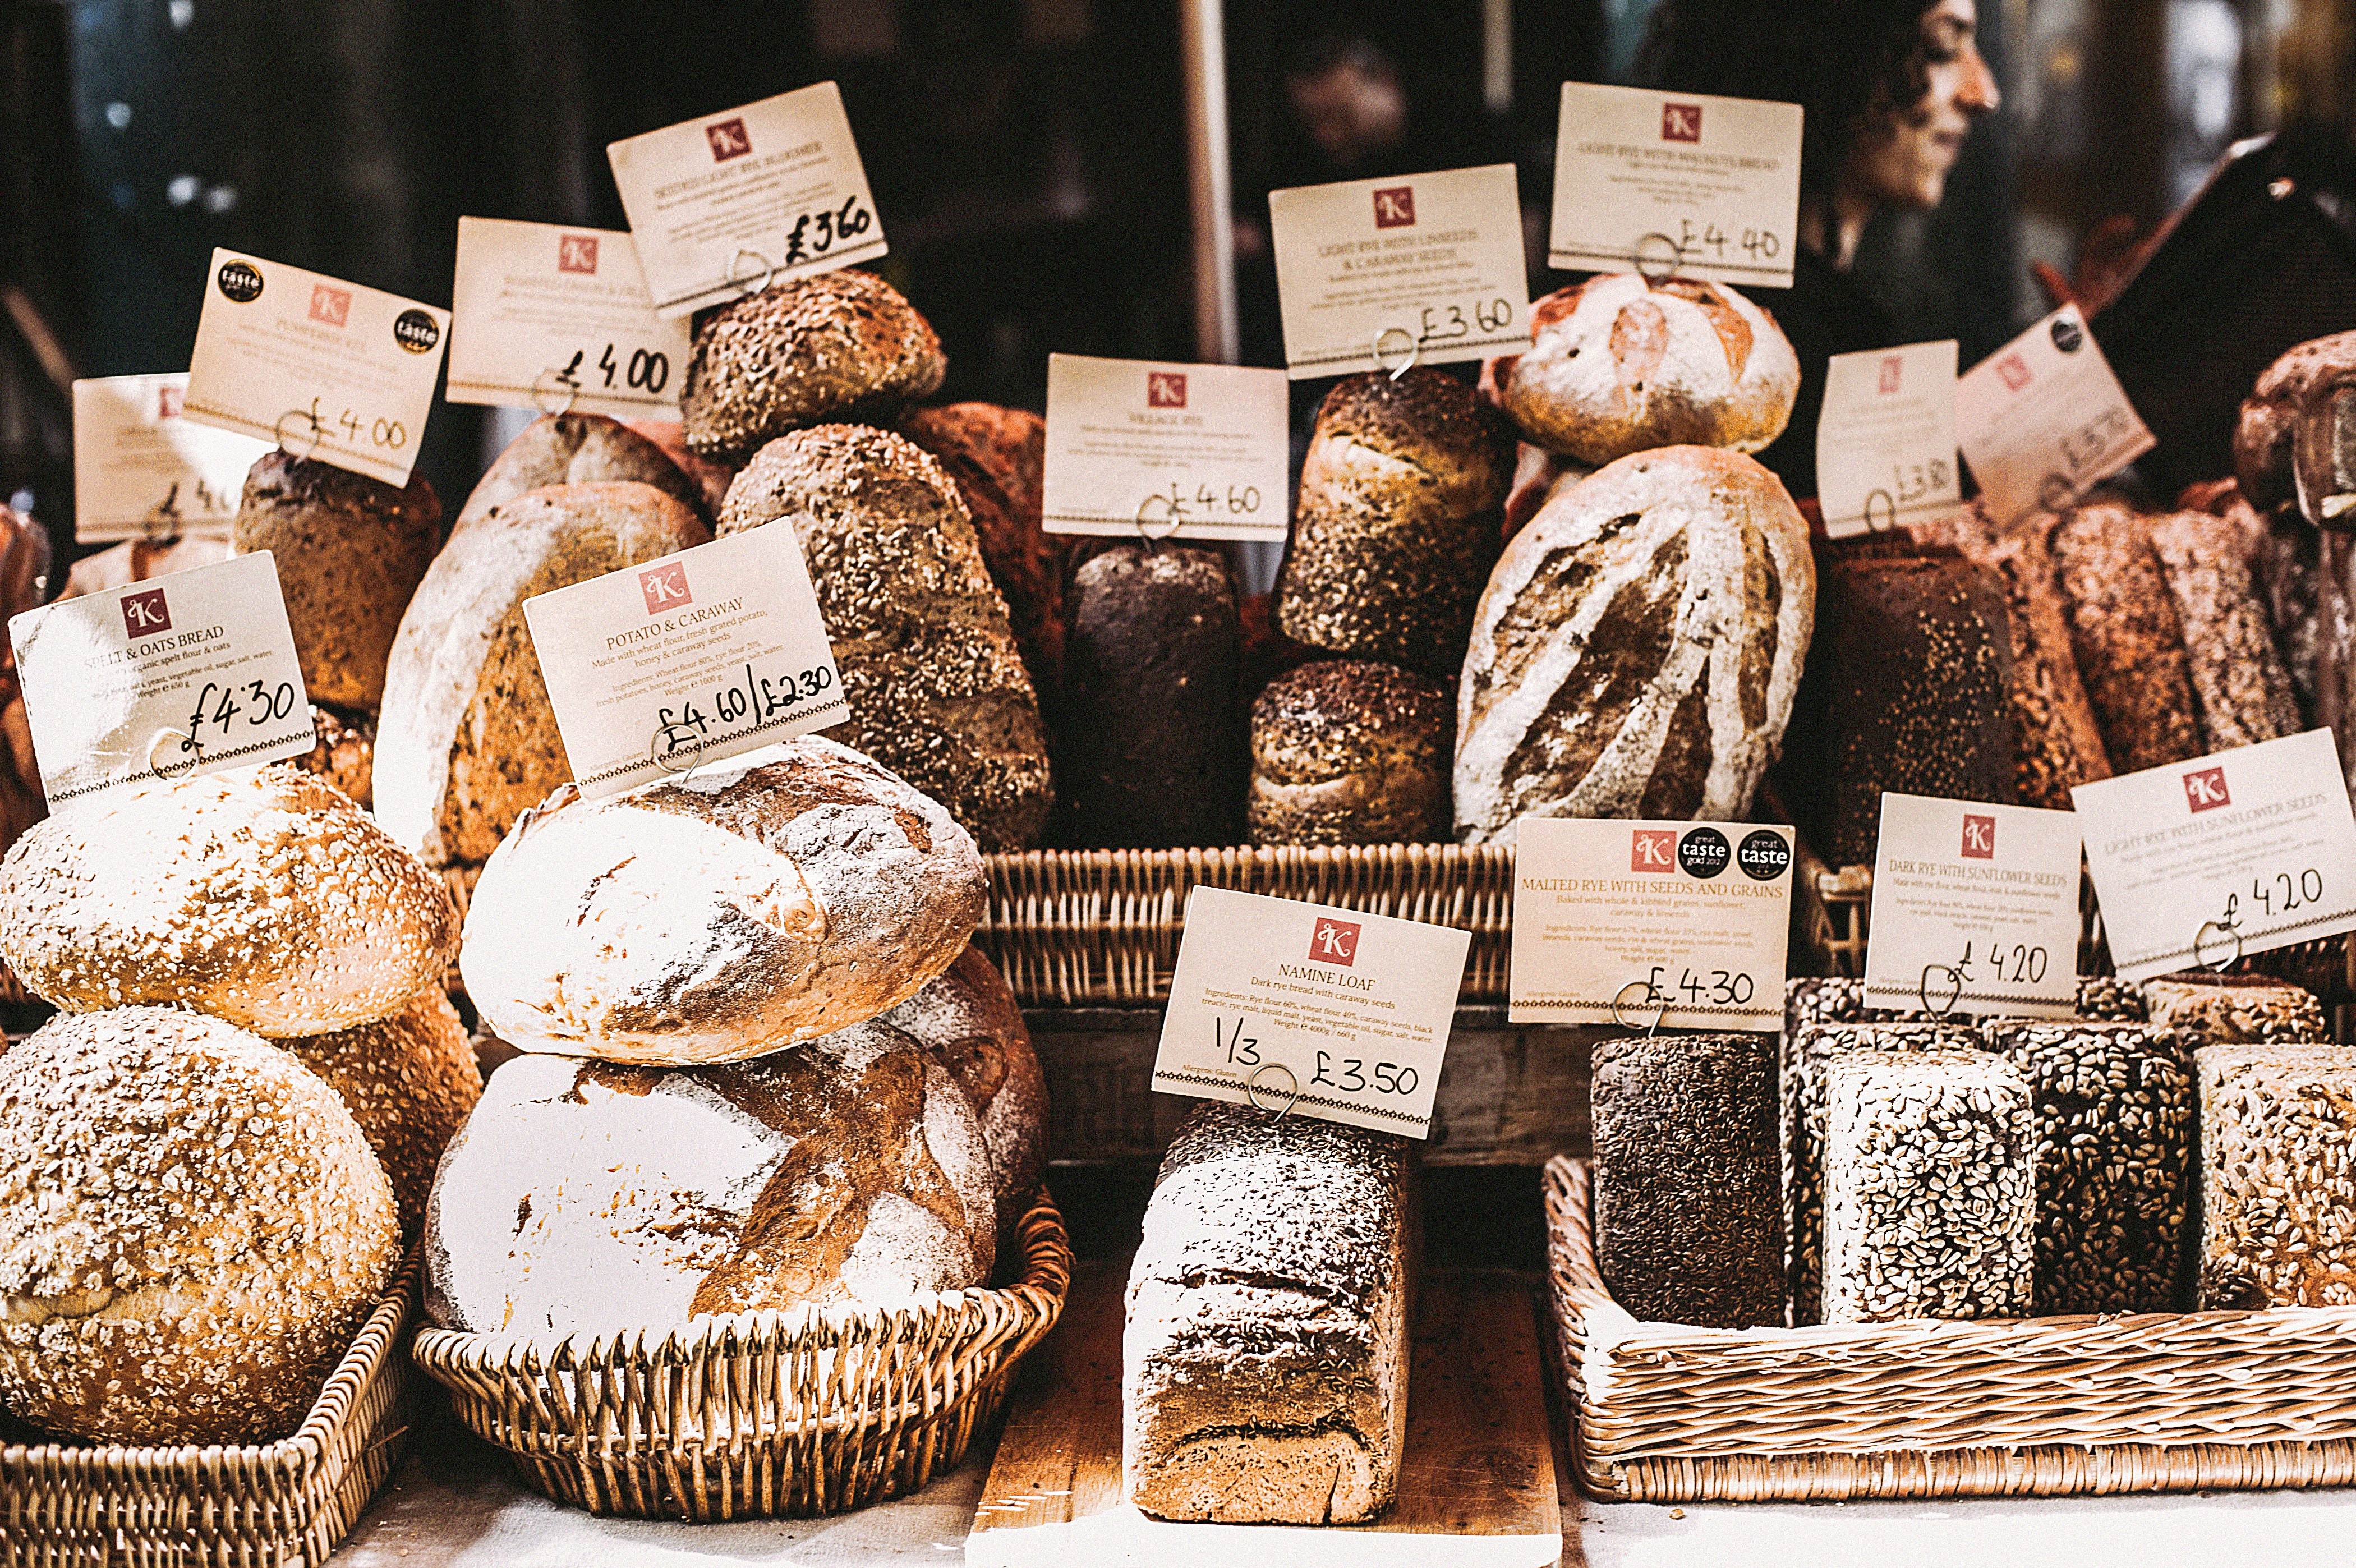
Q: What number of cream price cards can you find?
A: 15